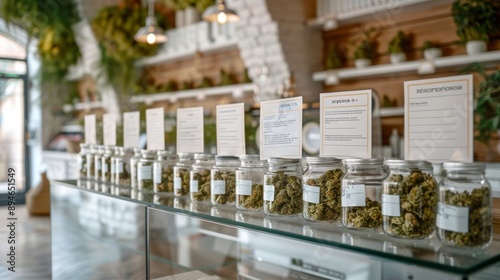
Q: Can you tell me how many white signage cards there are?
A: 9